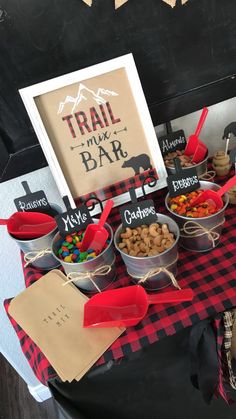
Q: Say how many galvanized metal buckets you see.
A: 5